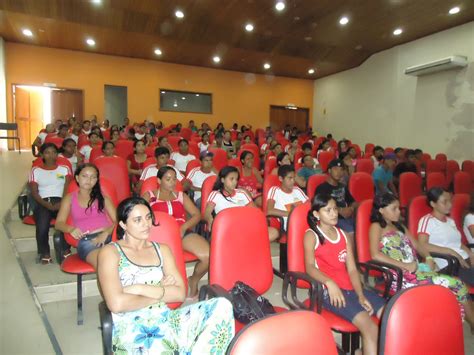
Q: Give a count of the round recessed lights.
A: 13